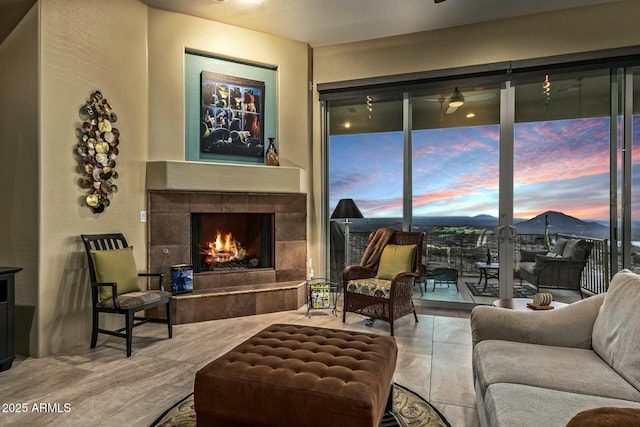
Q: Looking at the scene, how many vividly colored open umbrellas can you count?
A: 0